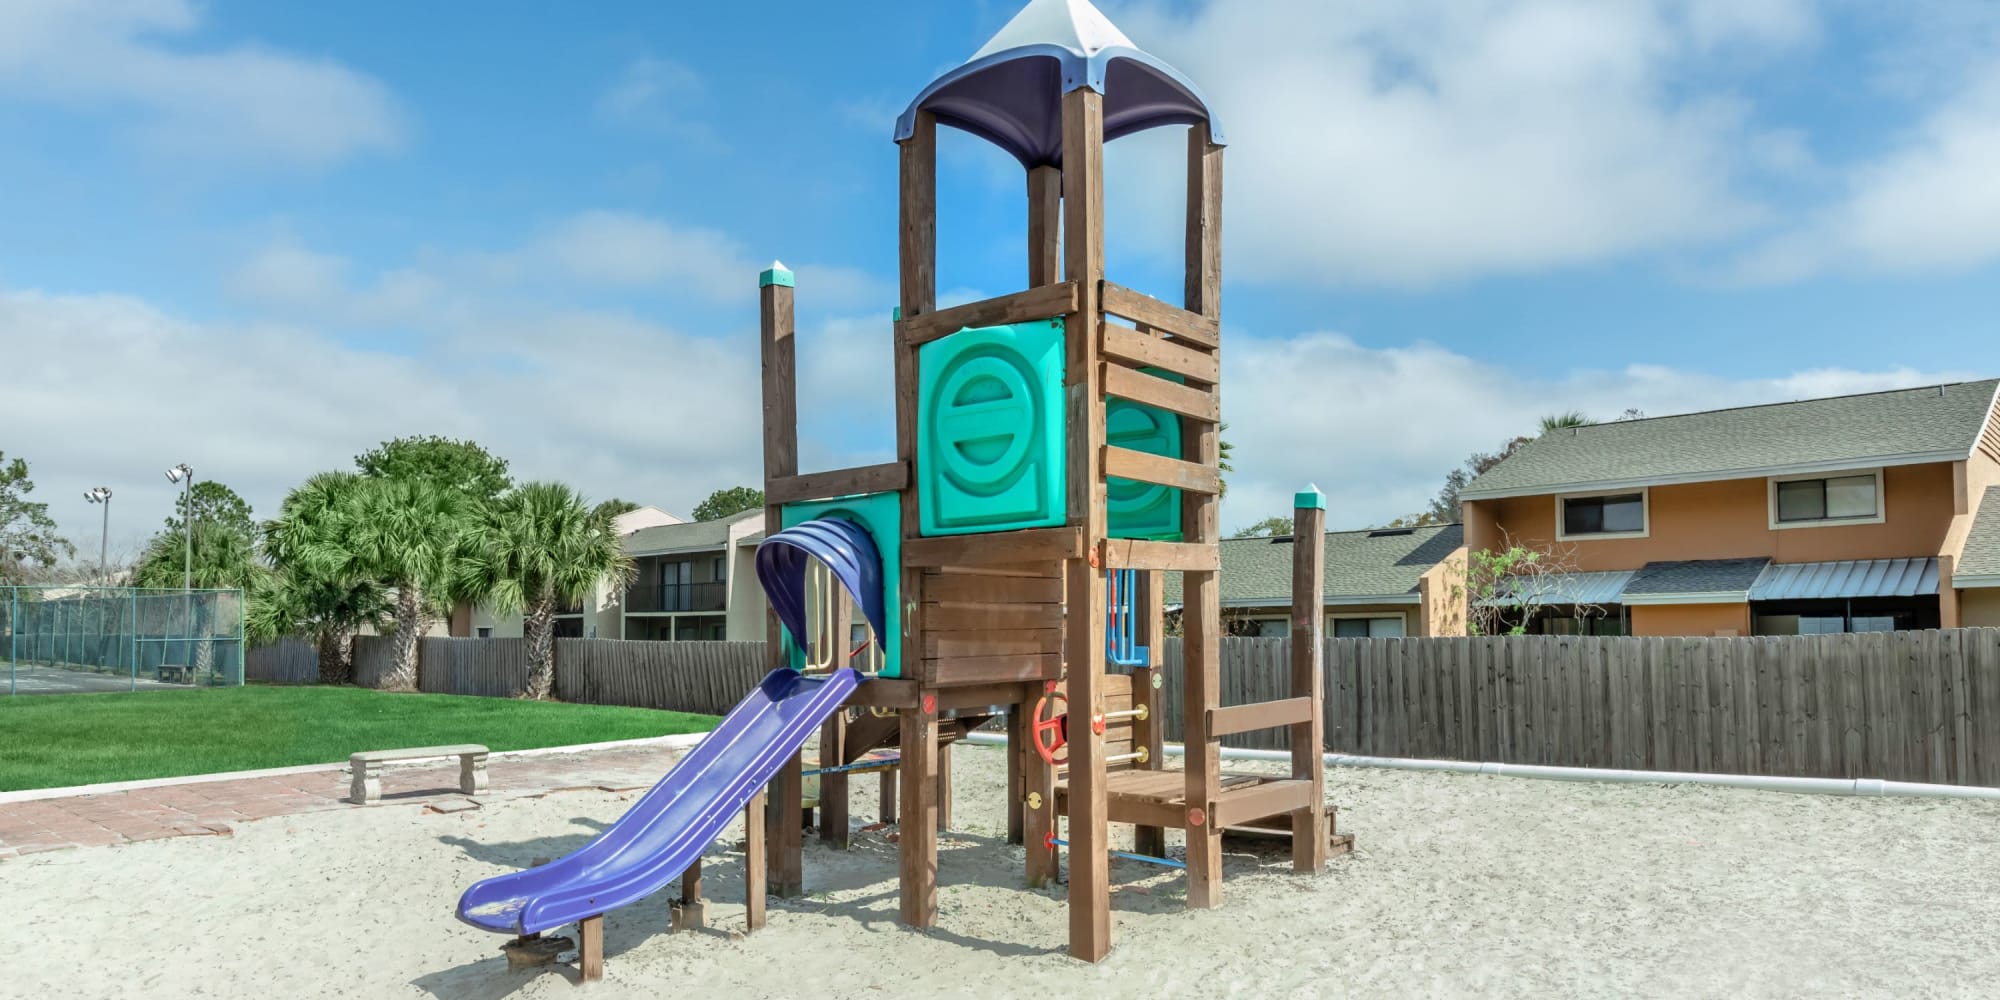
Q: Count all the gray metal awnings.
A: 2